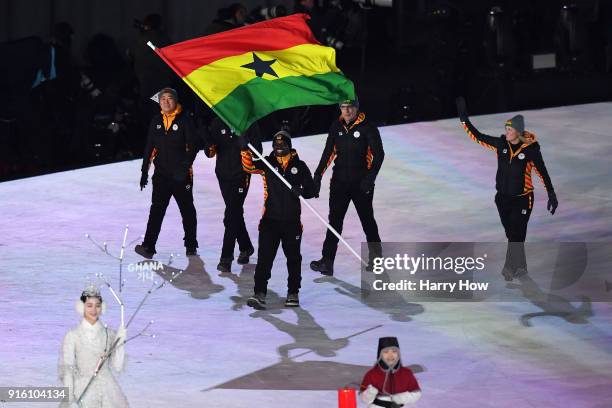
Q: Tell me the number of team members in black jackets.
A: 5